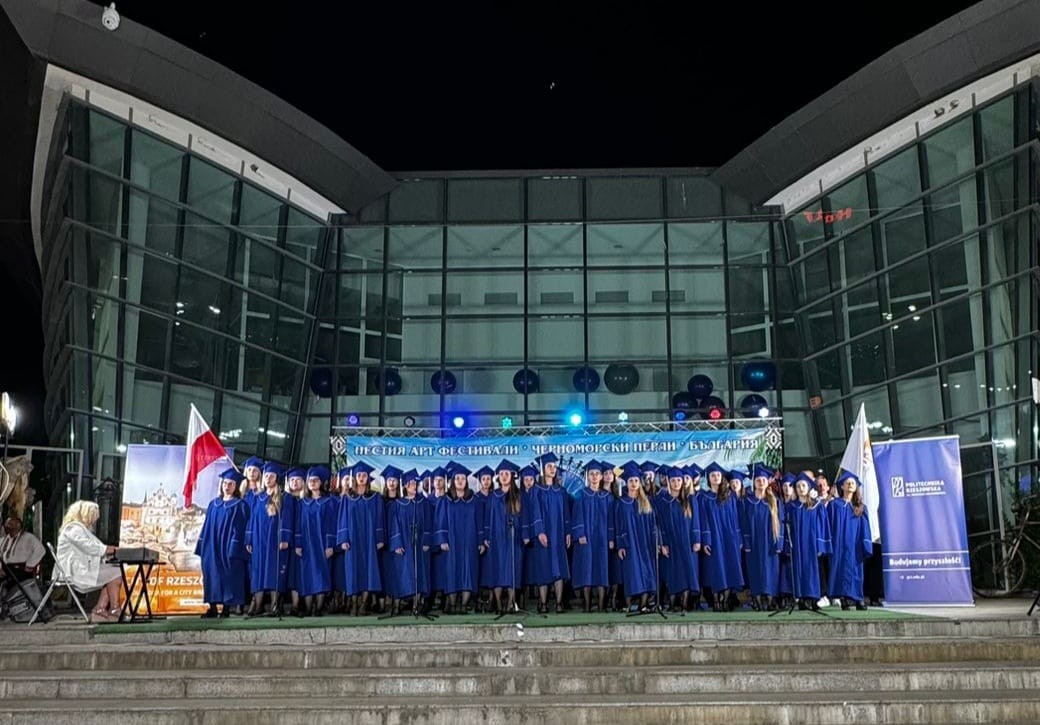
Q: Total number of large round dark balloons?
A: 11